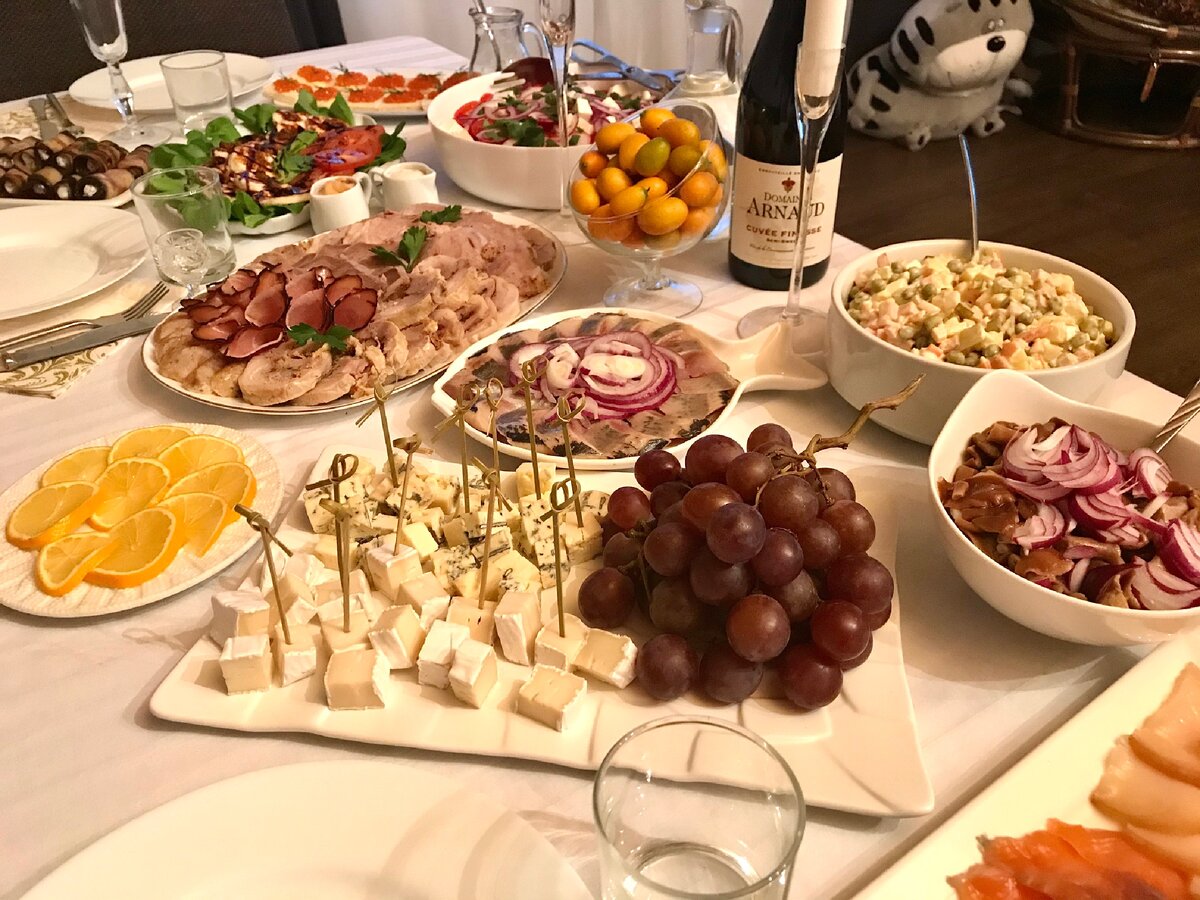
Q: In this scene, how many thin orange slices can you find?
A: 9